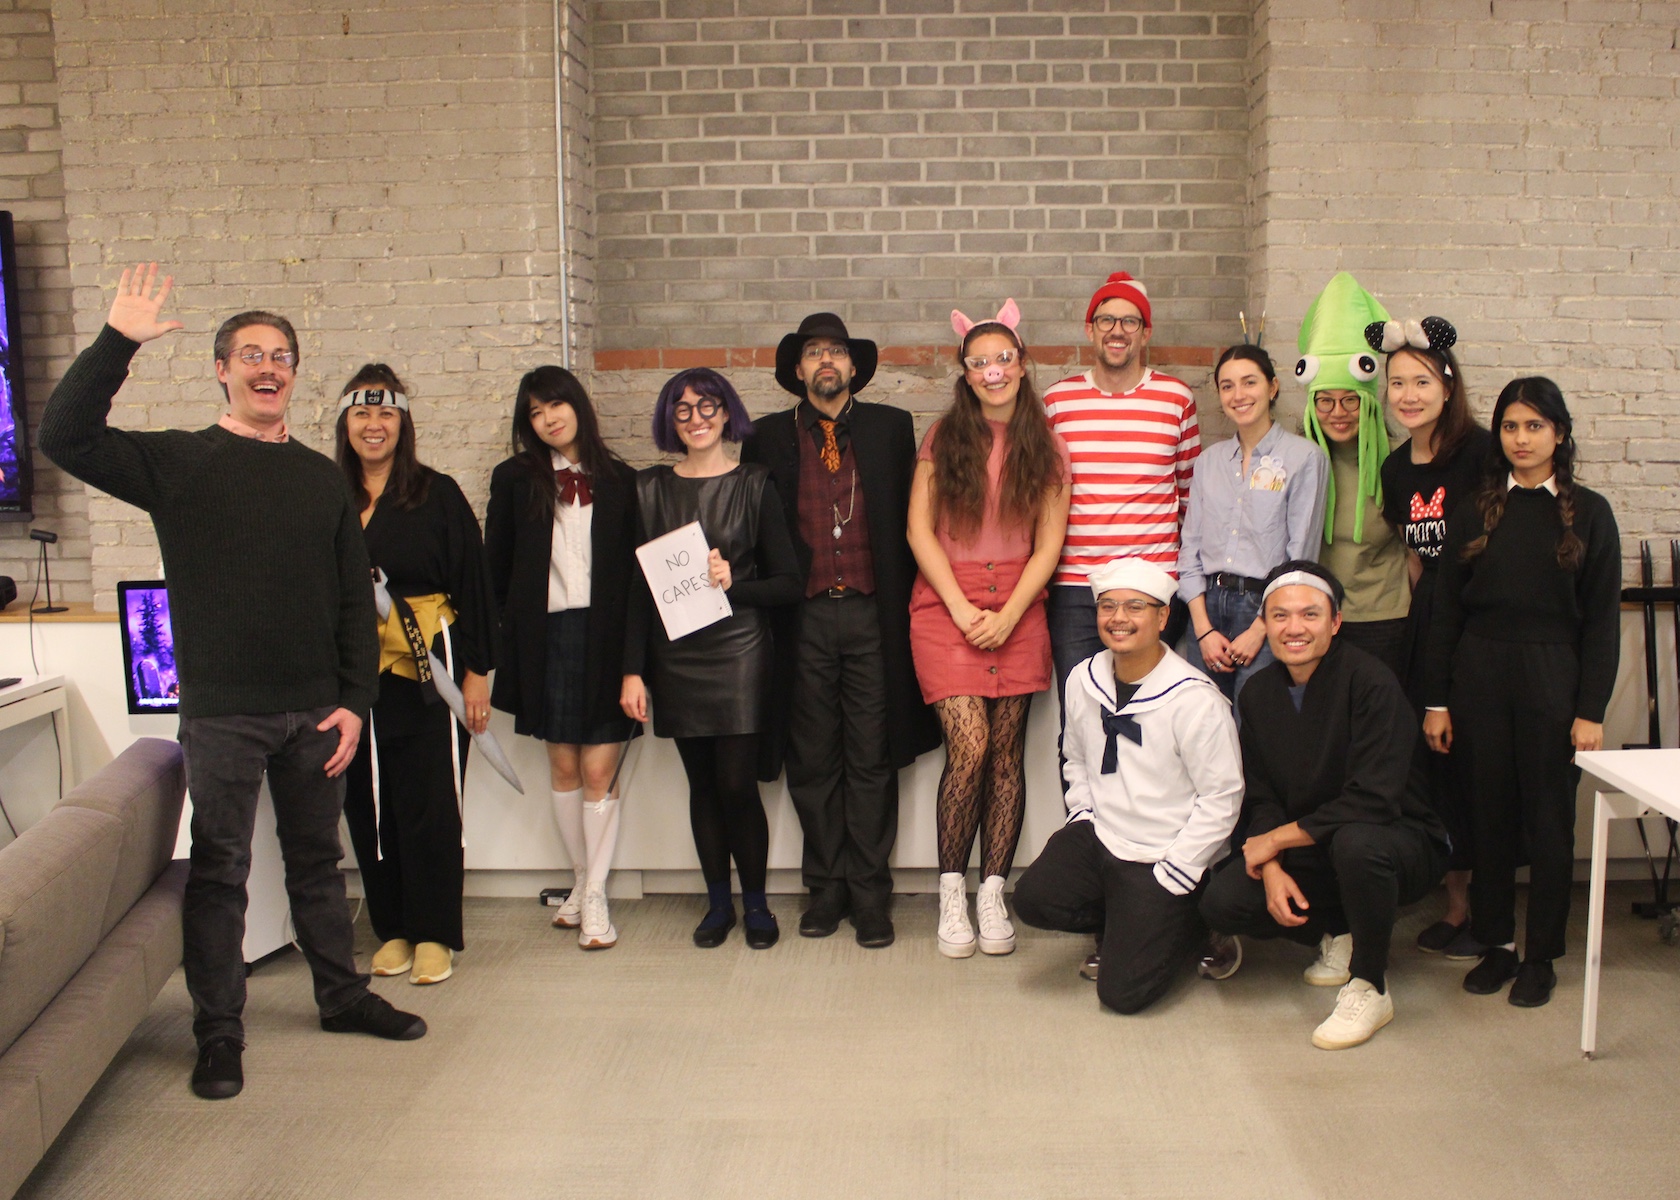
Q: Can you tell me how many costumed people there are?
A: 13